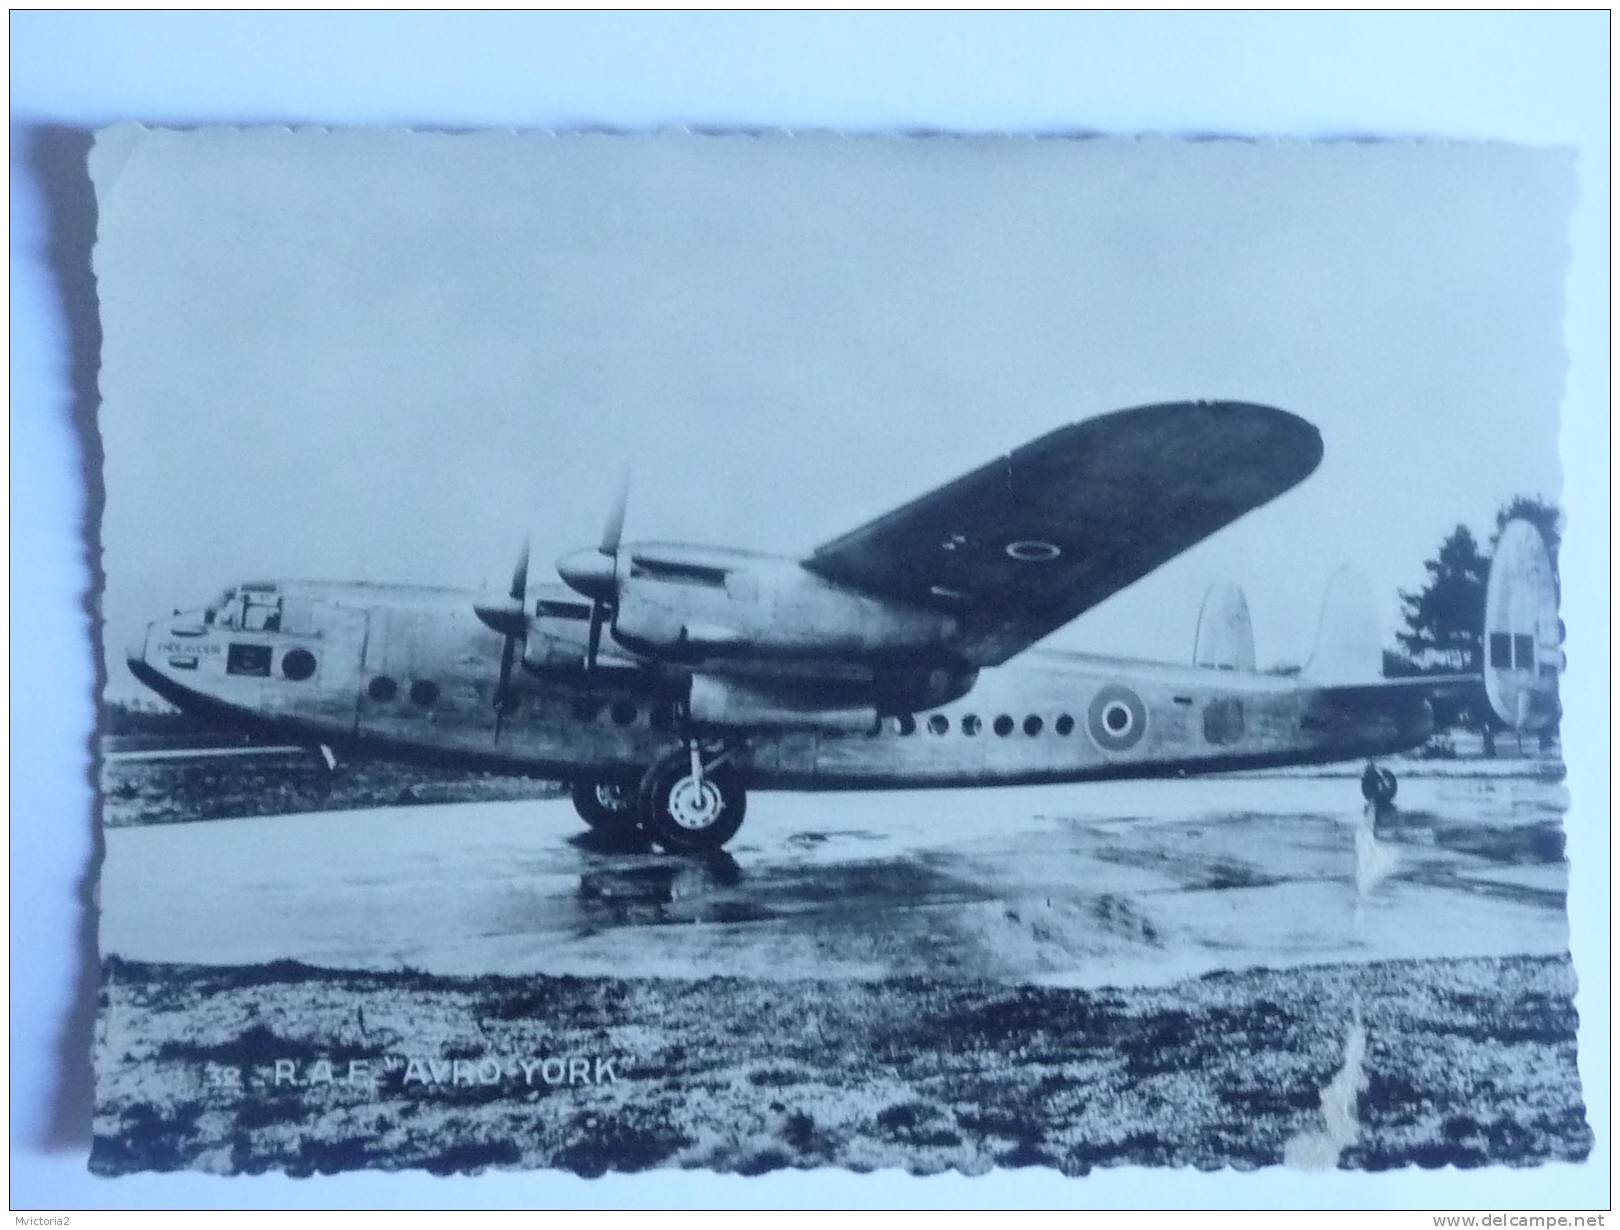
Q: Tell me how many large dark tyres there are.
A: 2